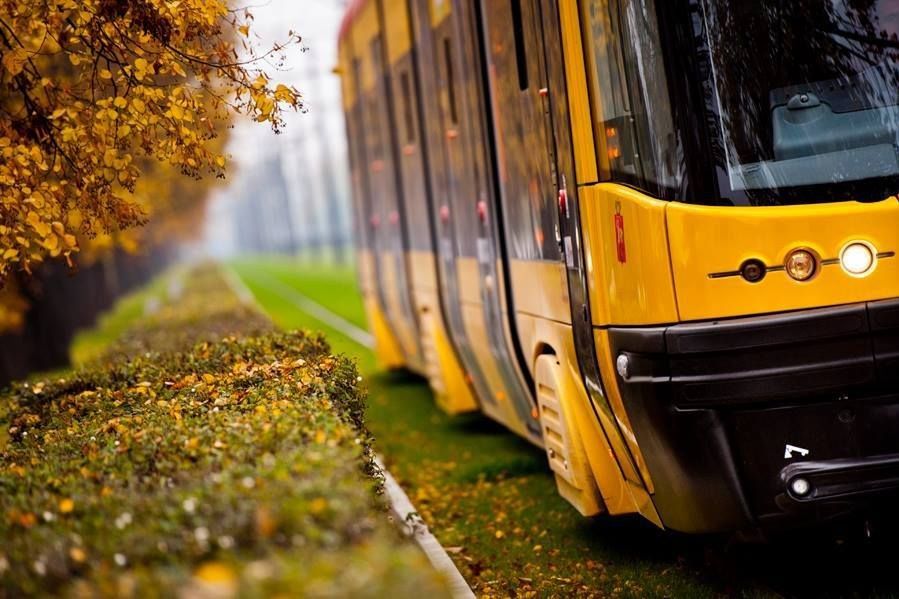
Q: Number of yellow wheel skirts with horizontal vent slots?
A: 2